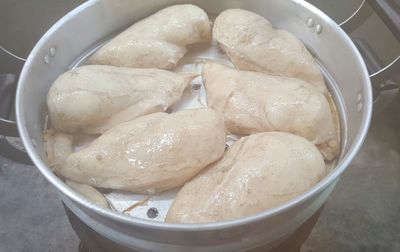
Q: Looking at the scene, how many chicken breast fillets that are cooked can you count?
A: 6